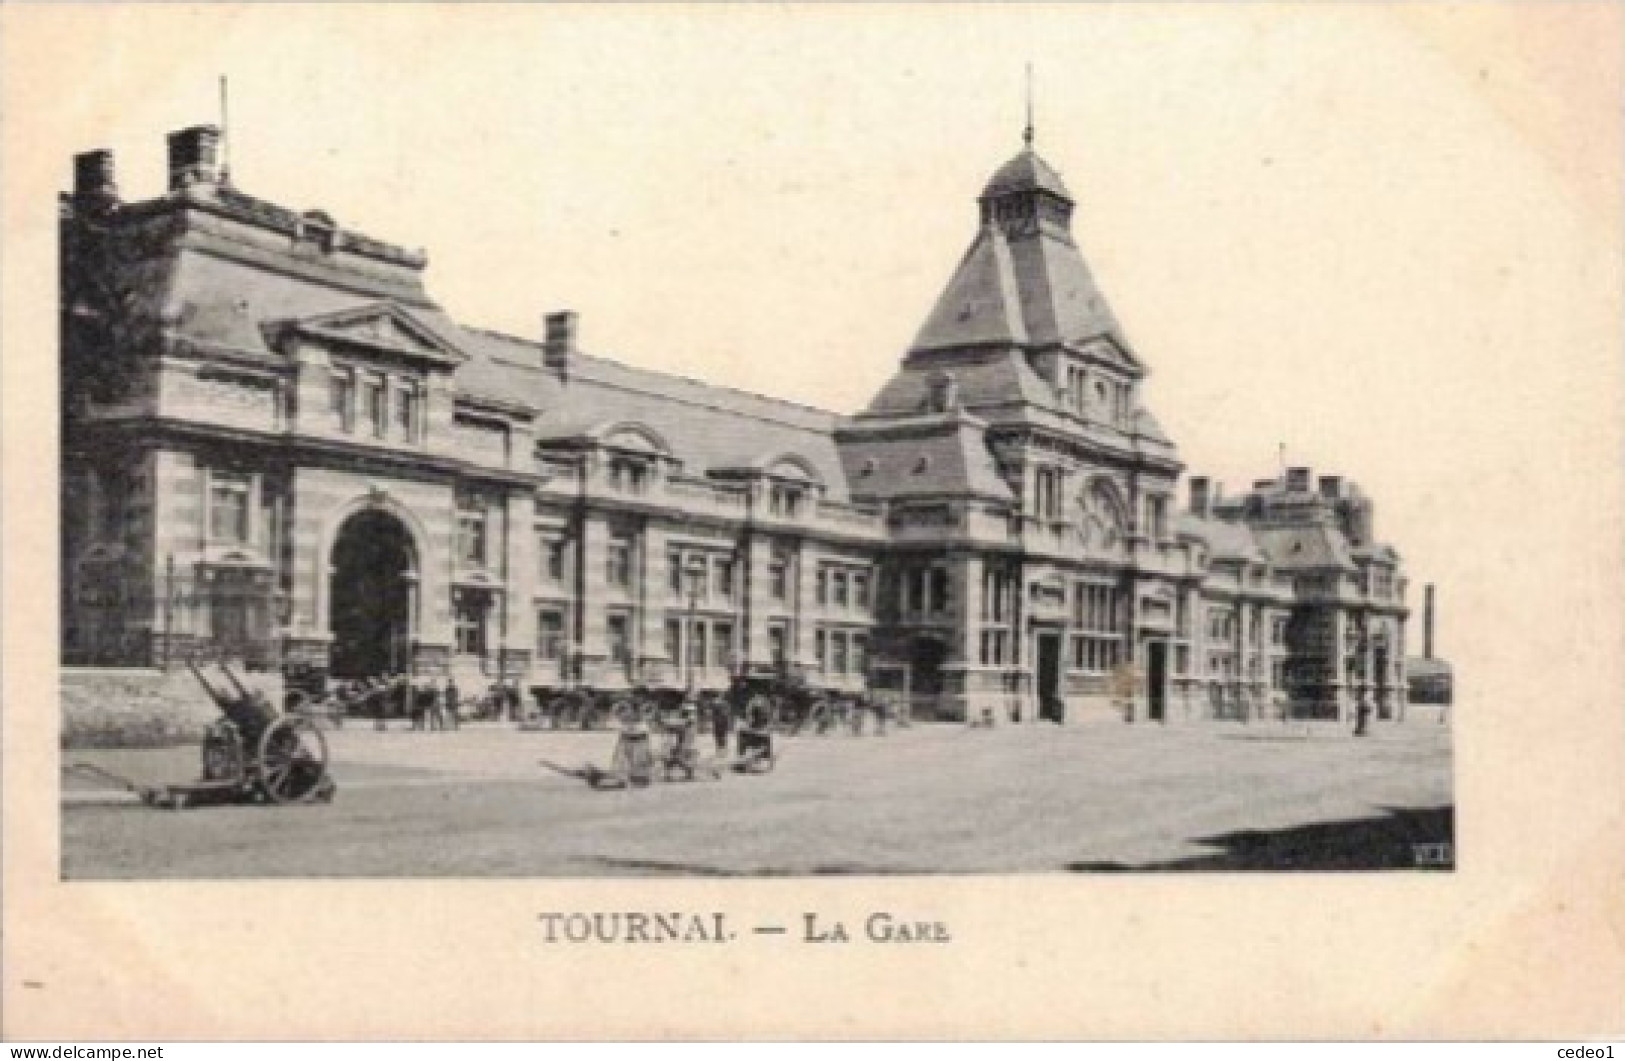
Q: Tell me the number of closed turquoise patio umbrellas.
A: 0